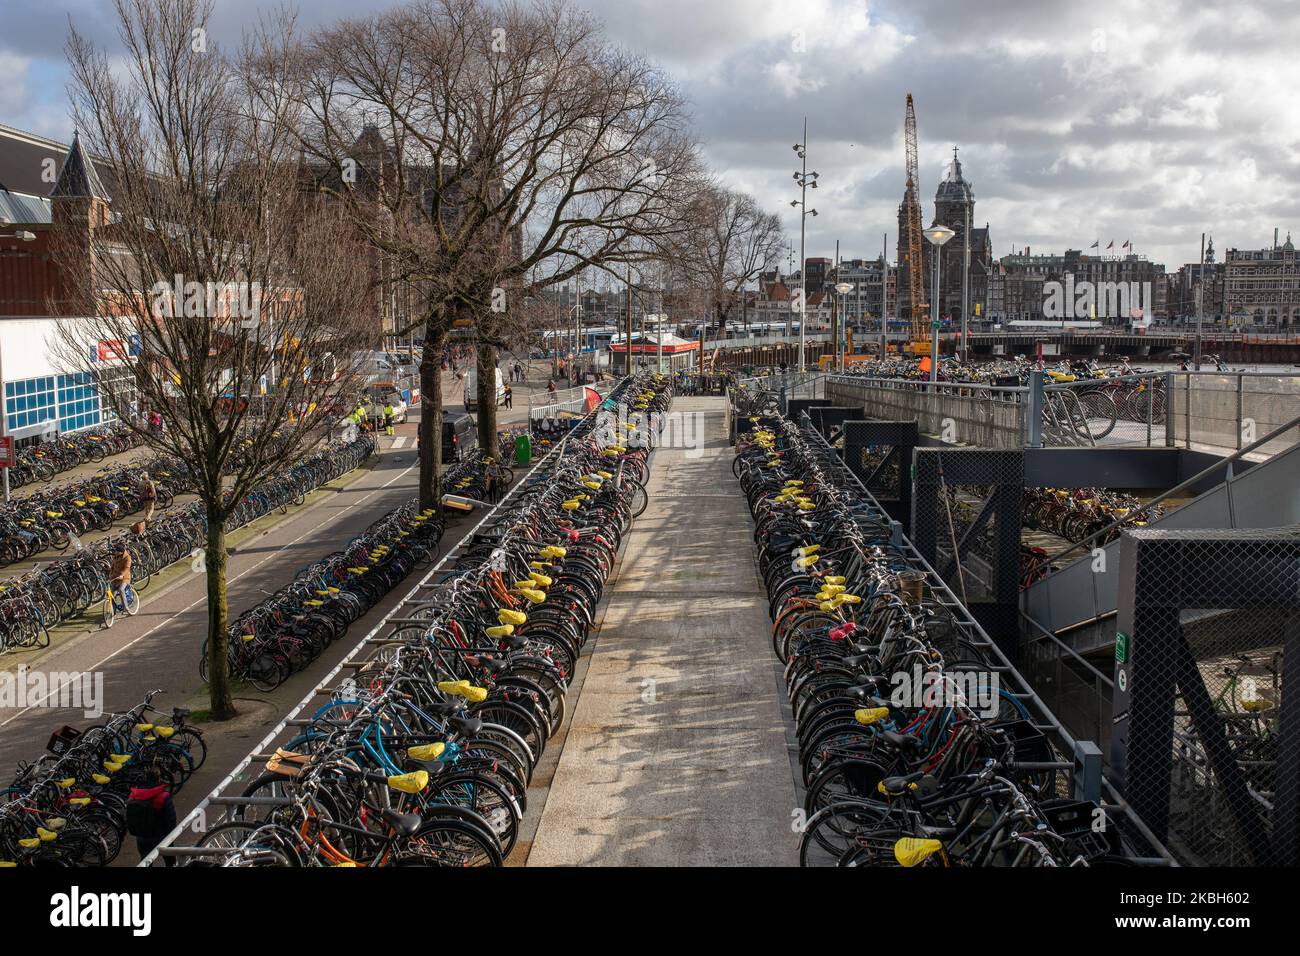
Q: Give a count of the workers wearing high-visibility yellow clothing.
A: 3